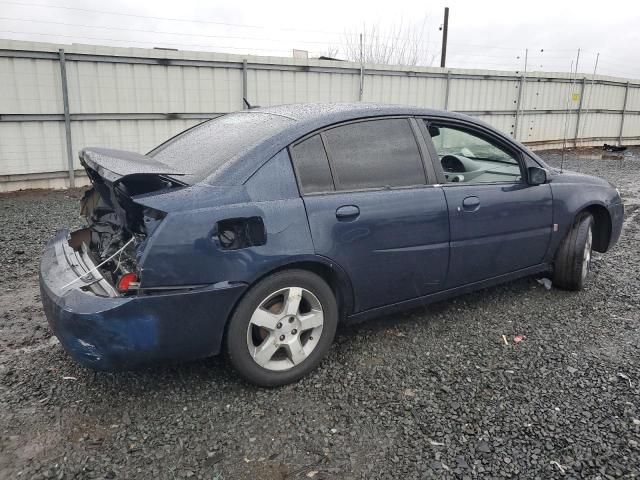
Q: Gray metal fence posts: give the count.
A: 7